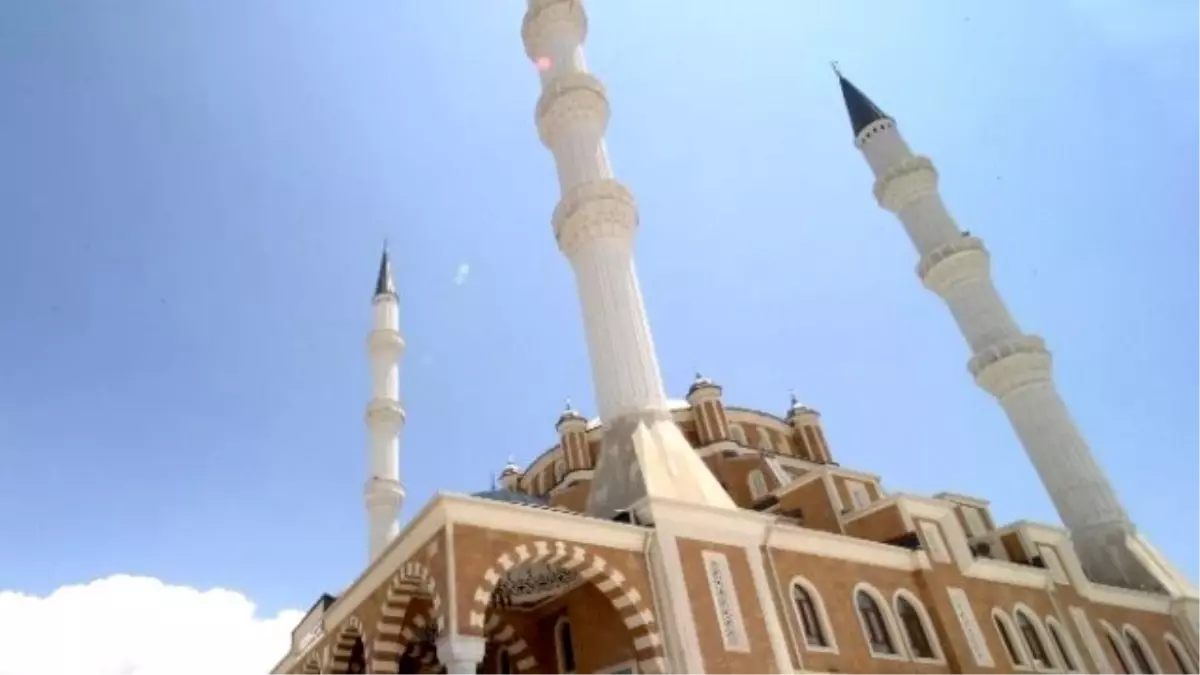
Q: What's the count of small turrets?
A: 4